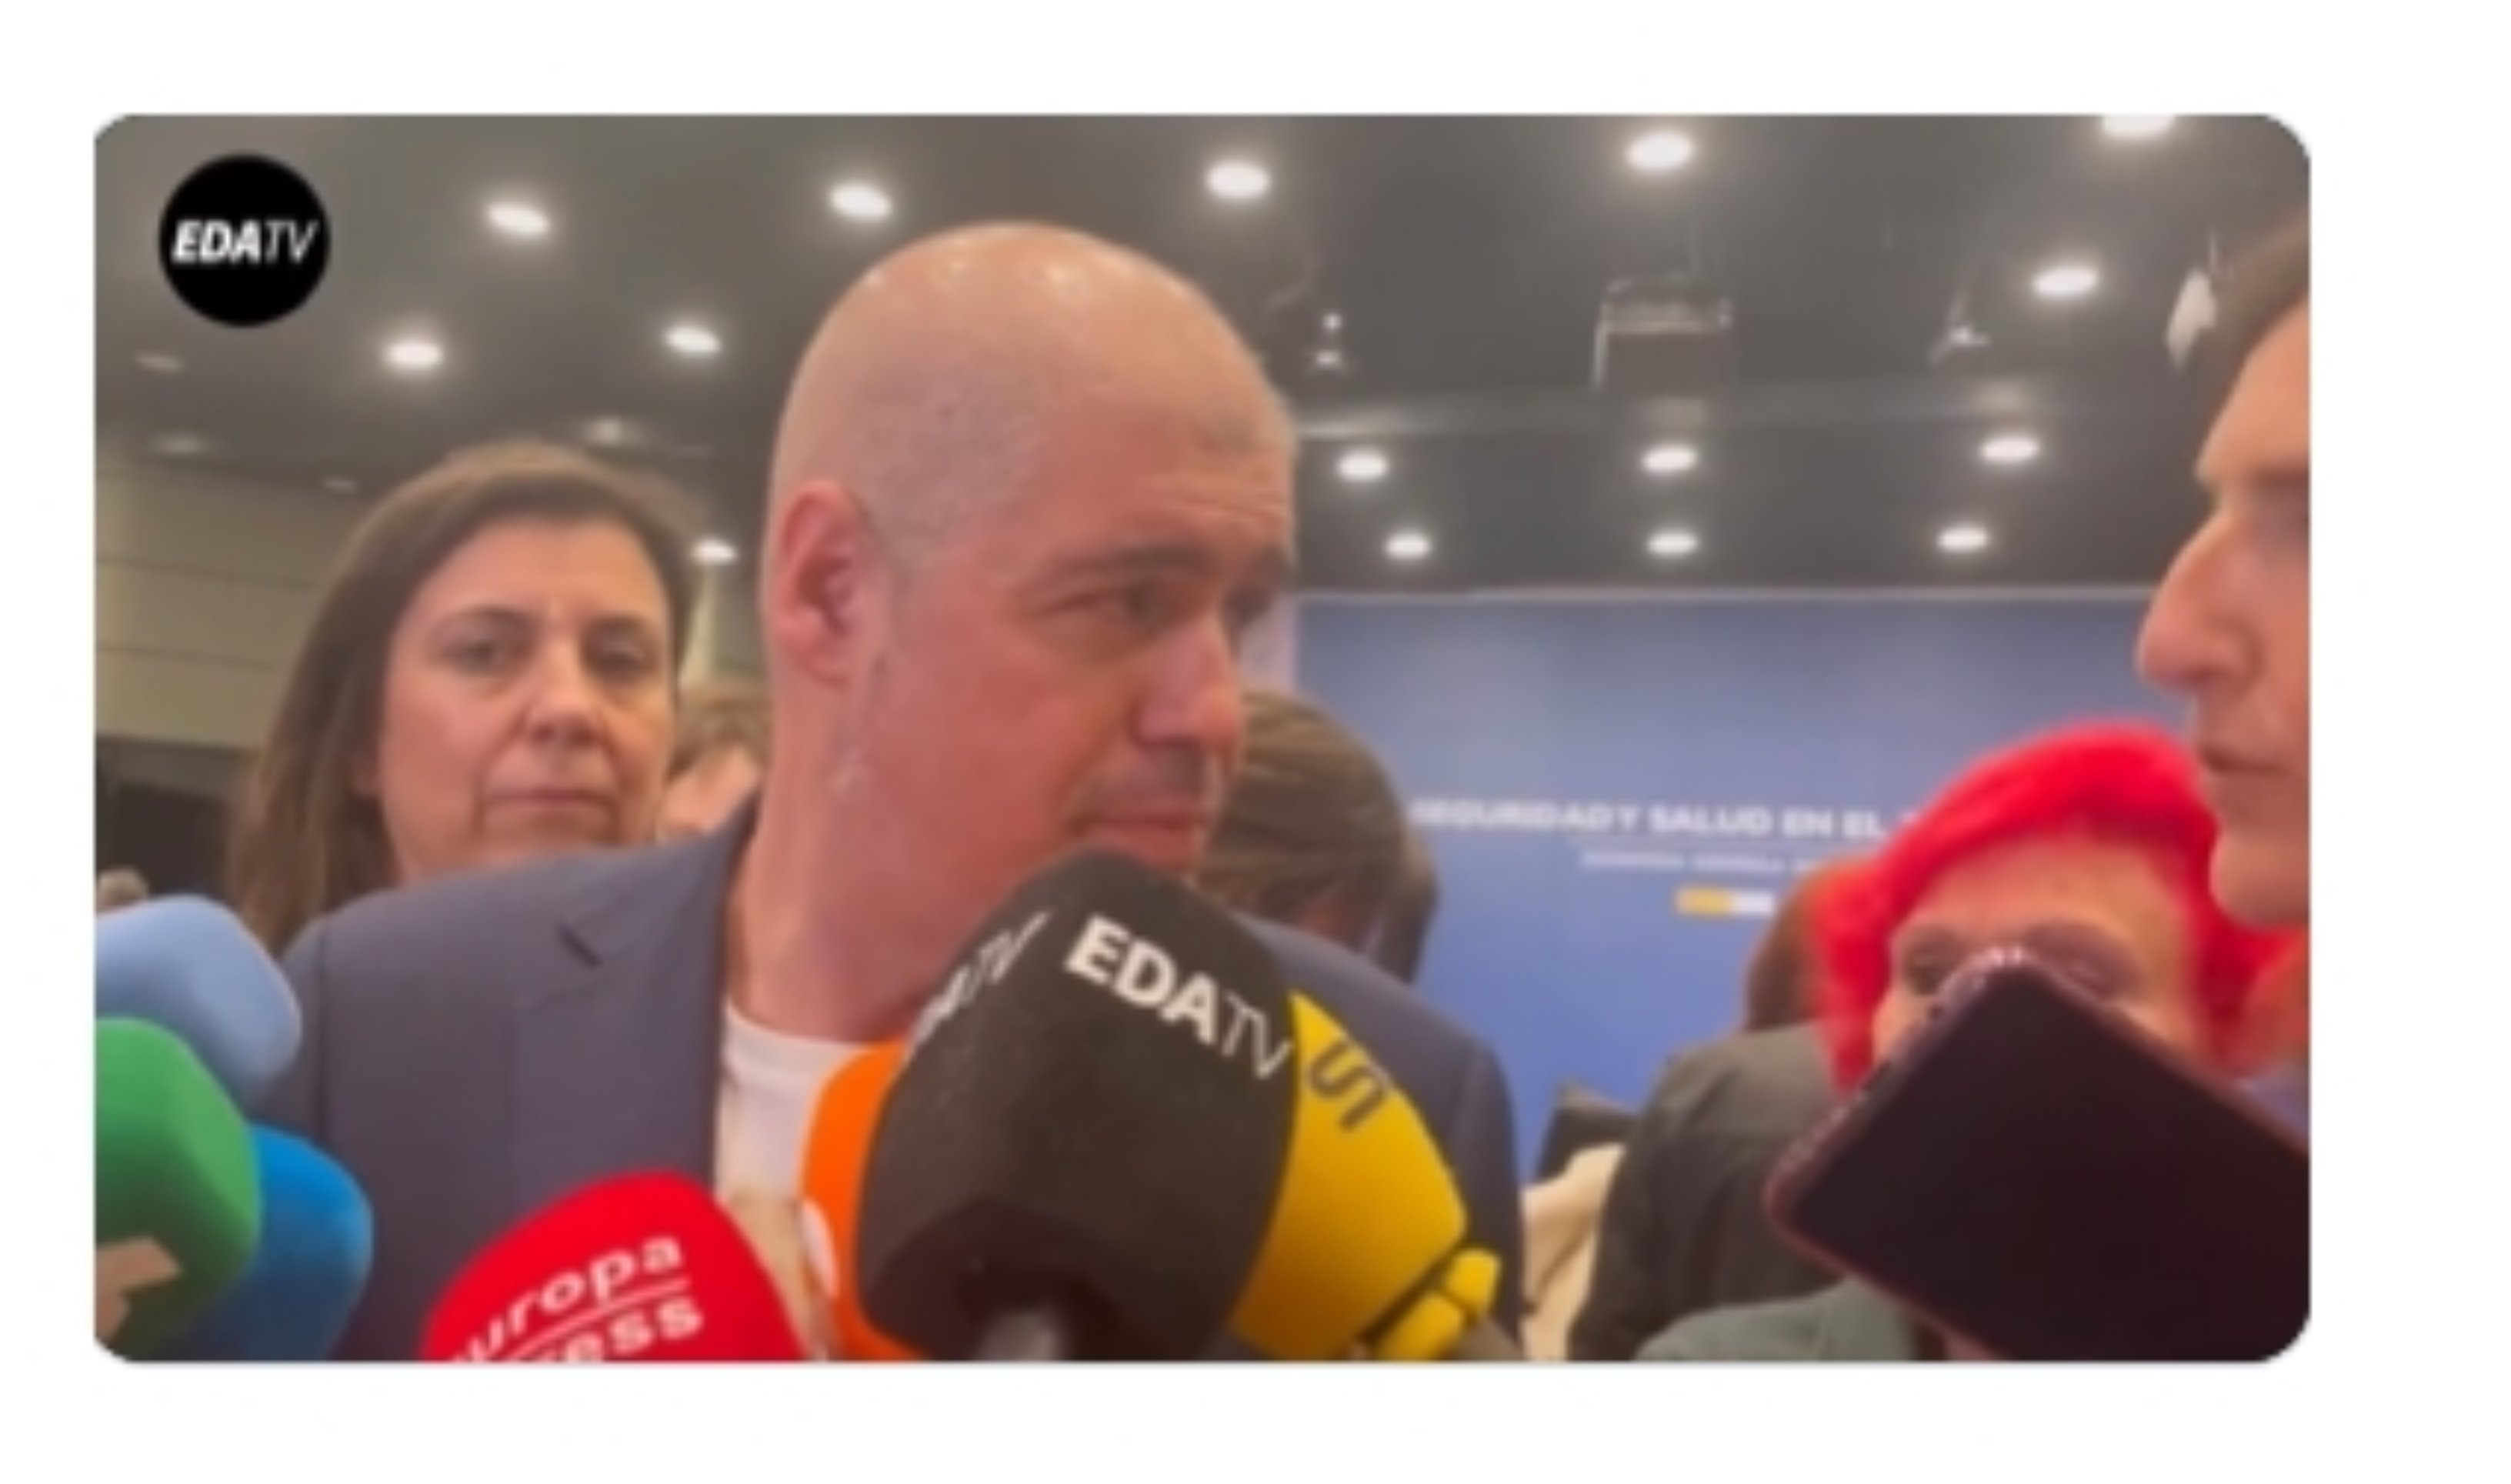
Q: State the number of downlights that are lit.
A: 15